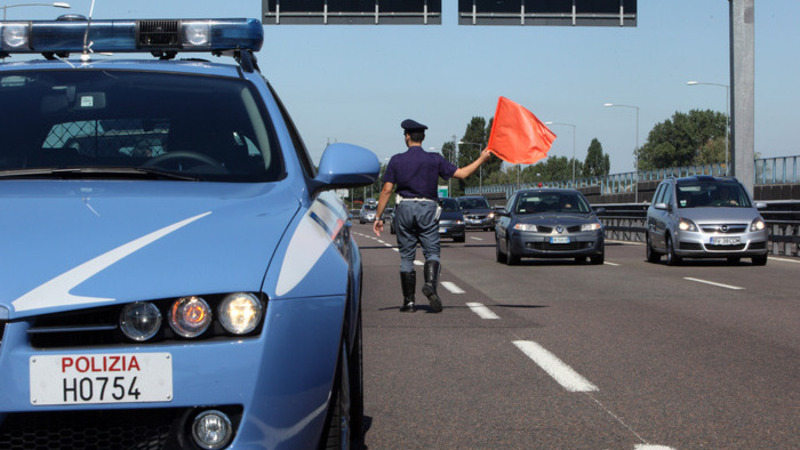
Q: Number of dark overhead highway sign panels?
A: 2